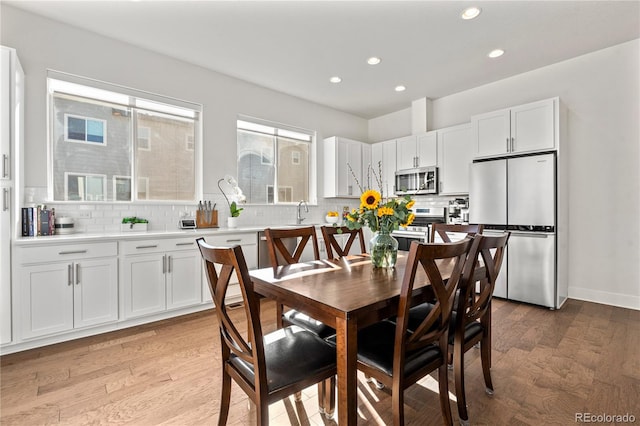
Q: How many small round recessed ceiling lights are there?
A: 5